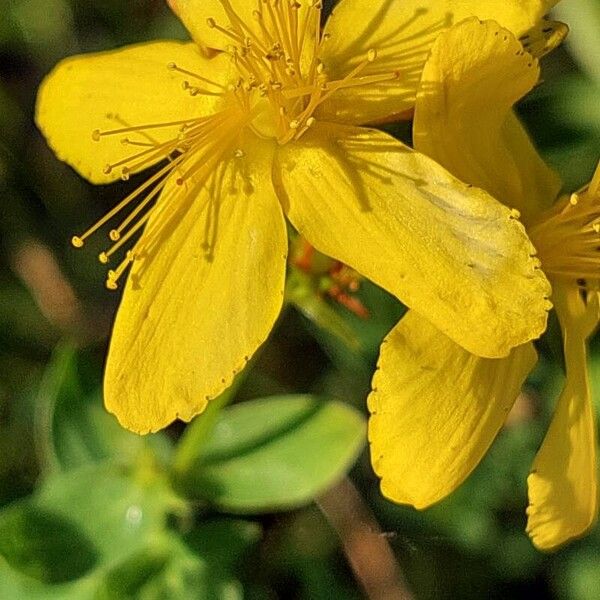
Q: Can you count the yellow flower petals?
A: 8